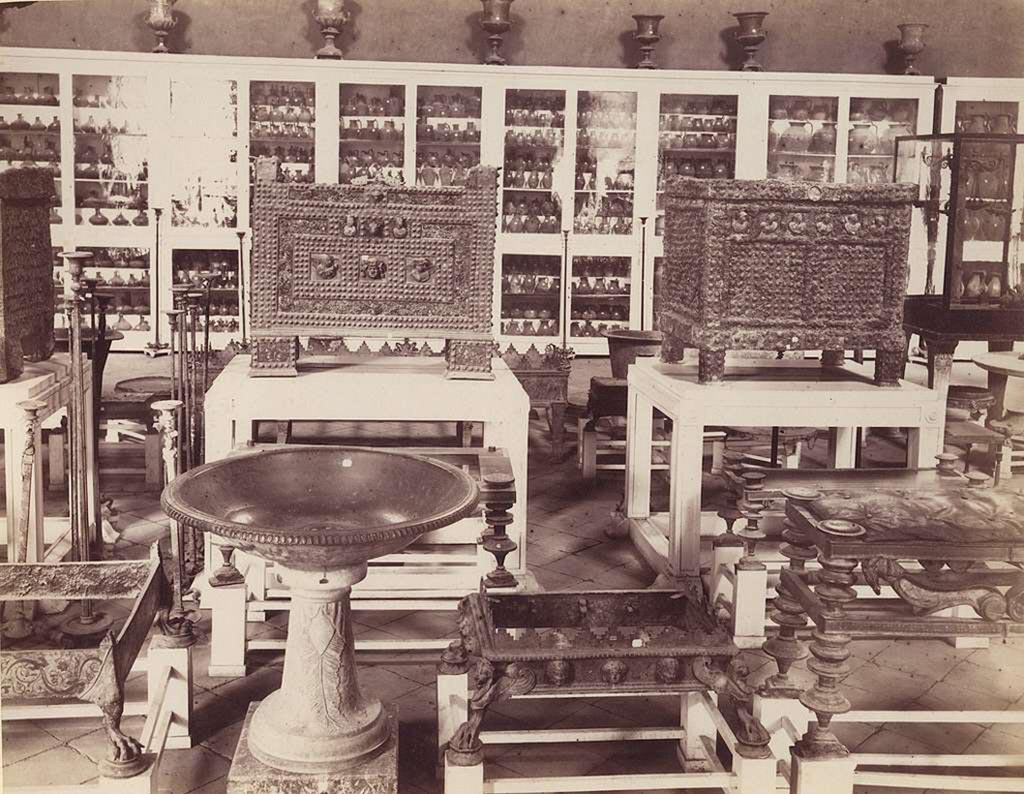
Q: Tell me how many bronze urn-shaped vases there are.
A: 6